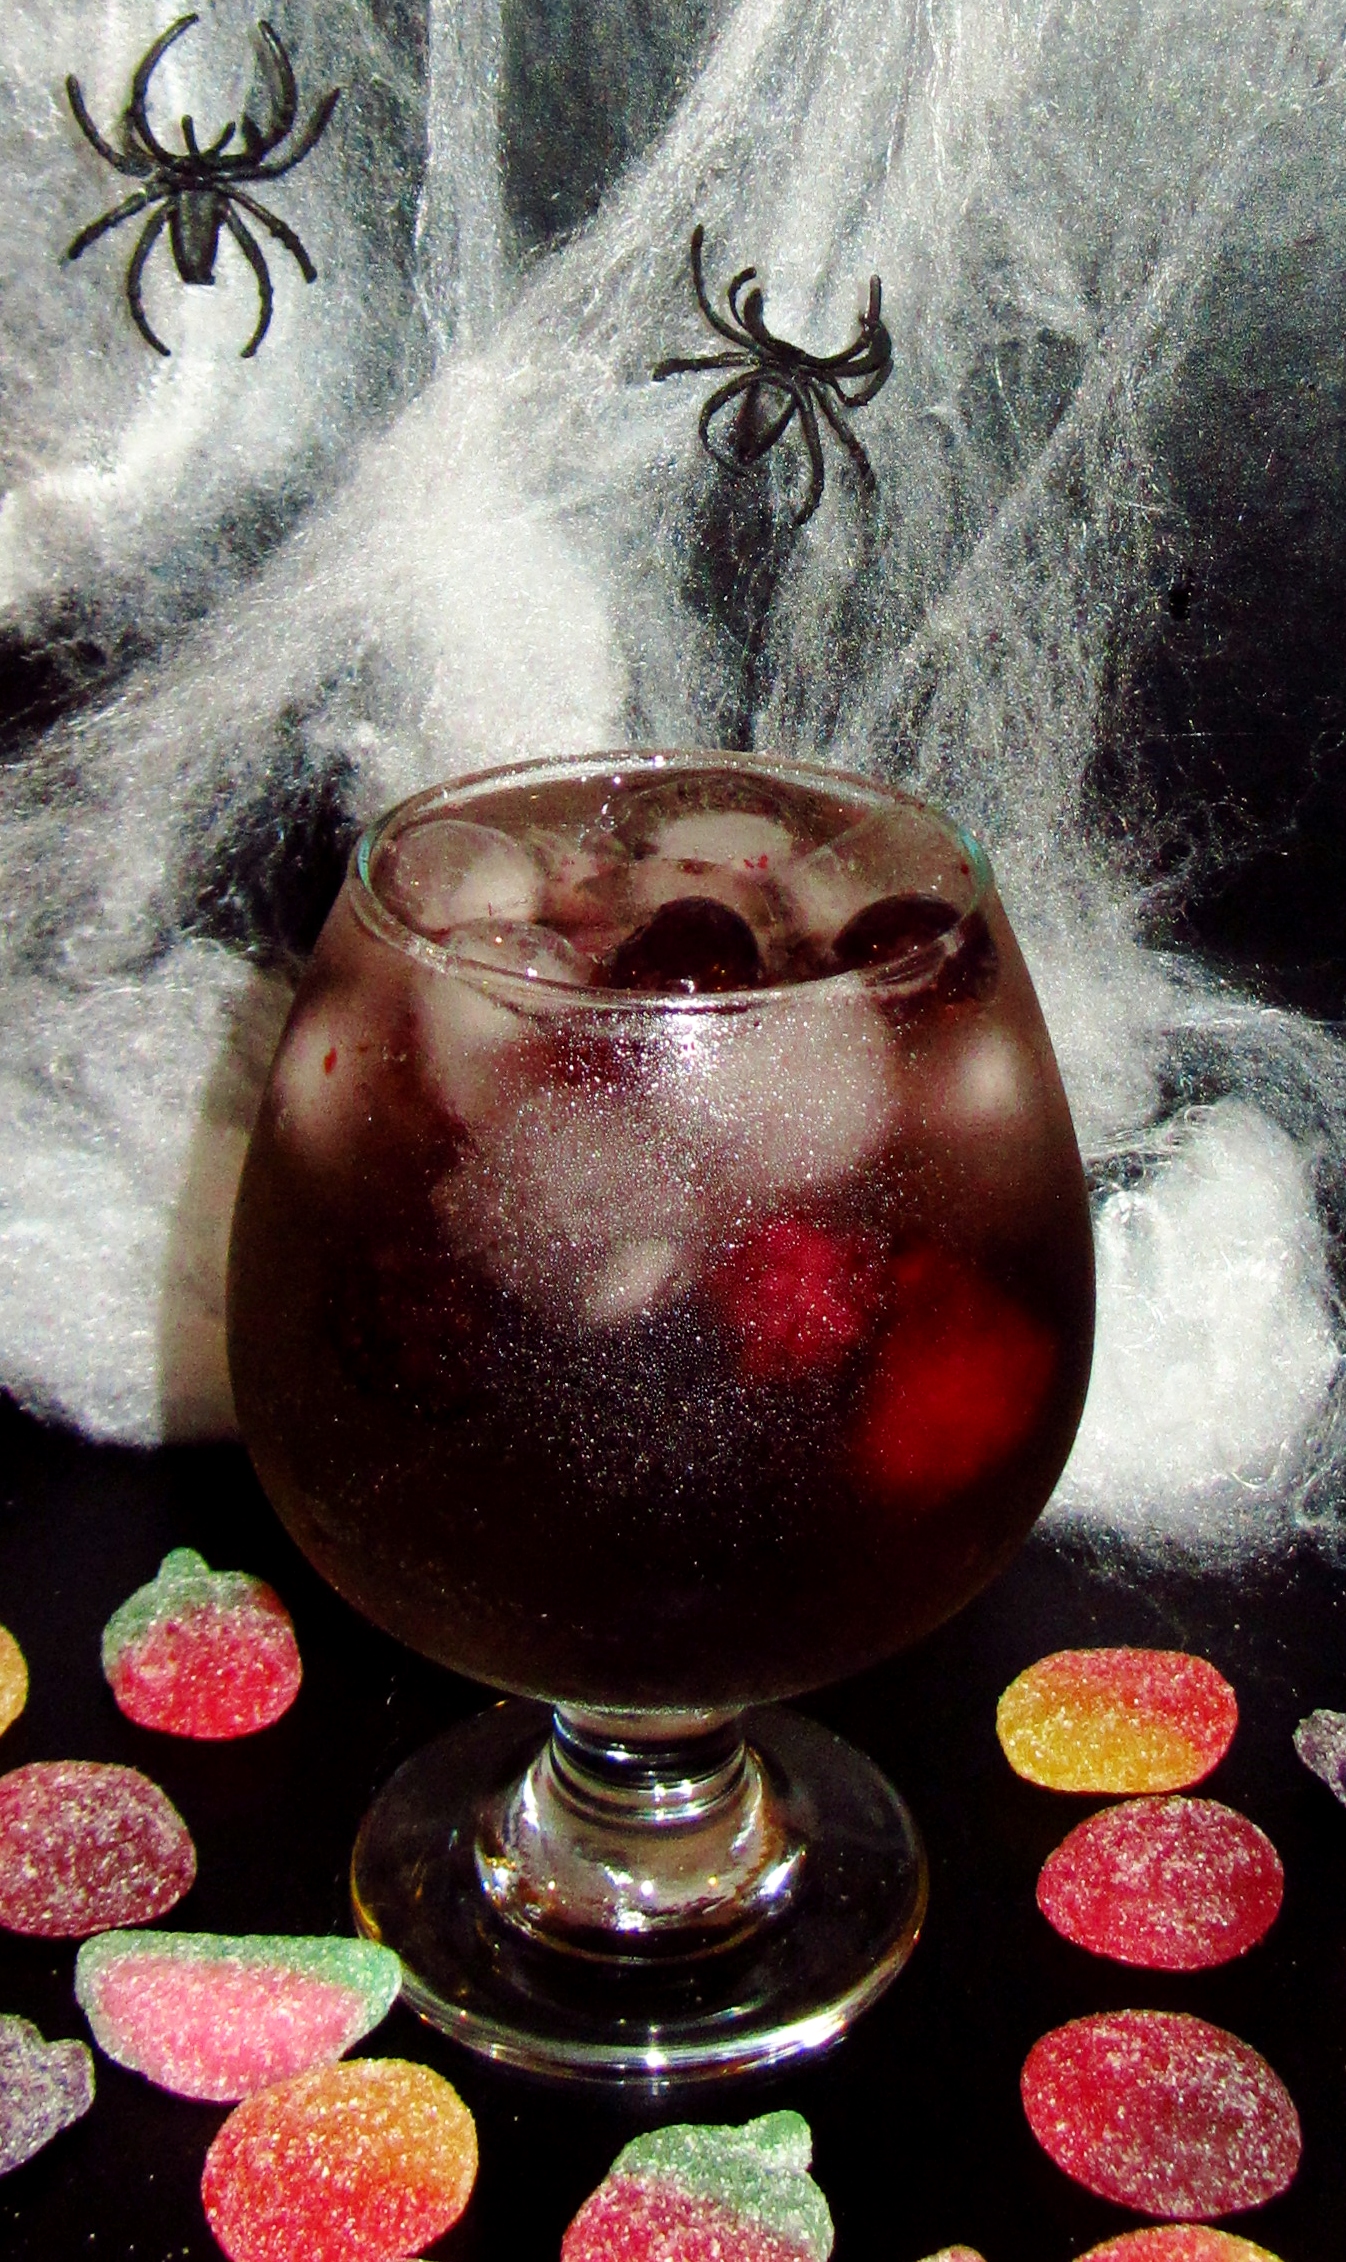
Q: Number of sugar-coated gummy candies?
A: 13